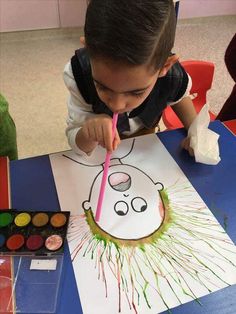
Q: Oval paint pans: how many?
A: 8